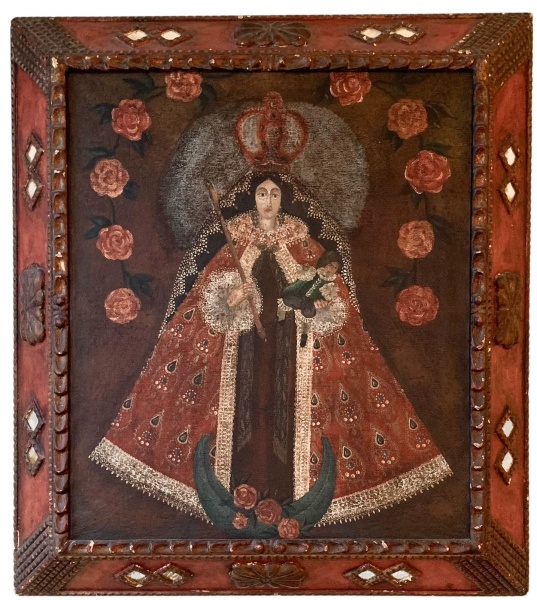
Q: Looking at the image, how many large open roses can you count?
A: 10